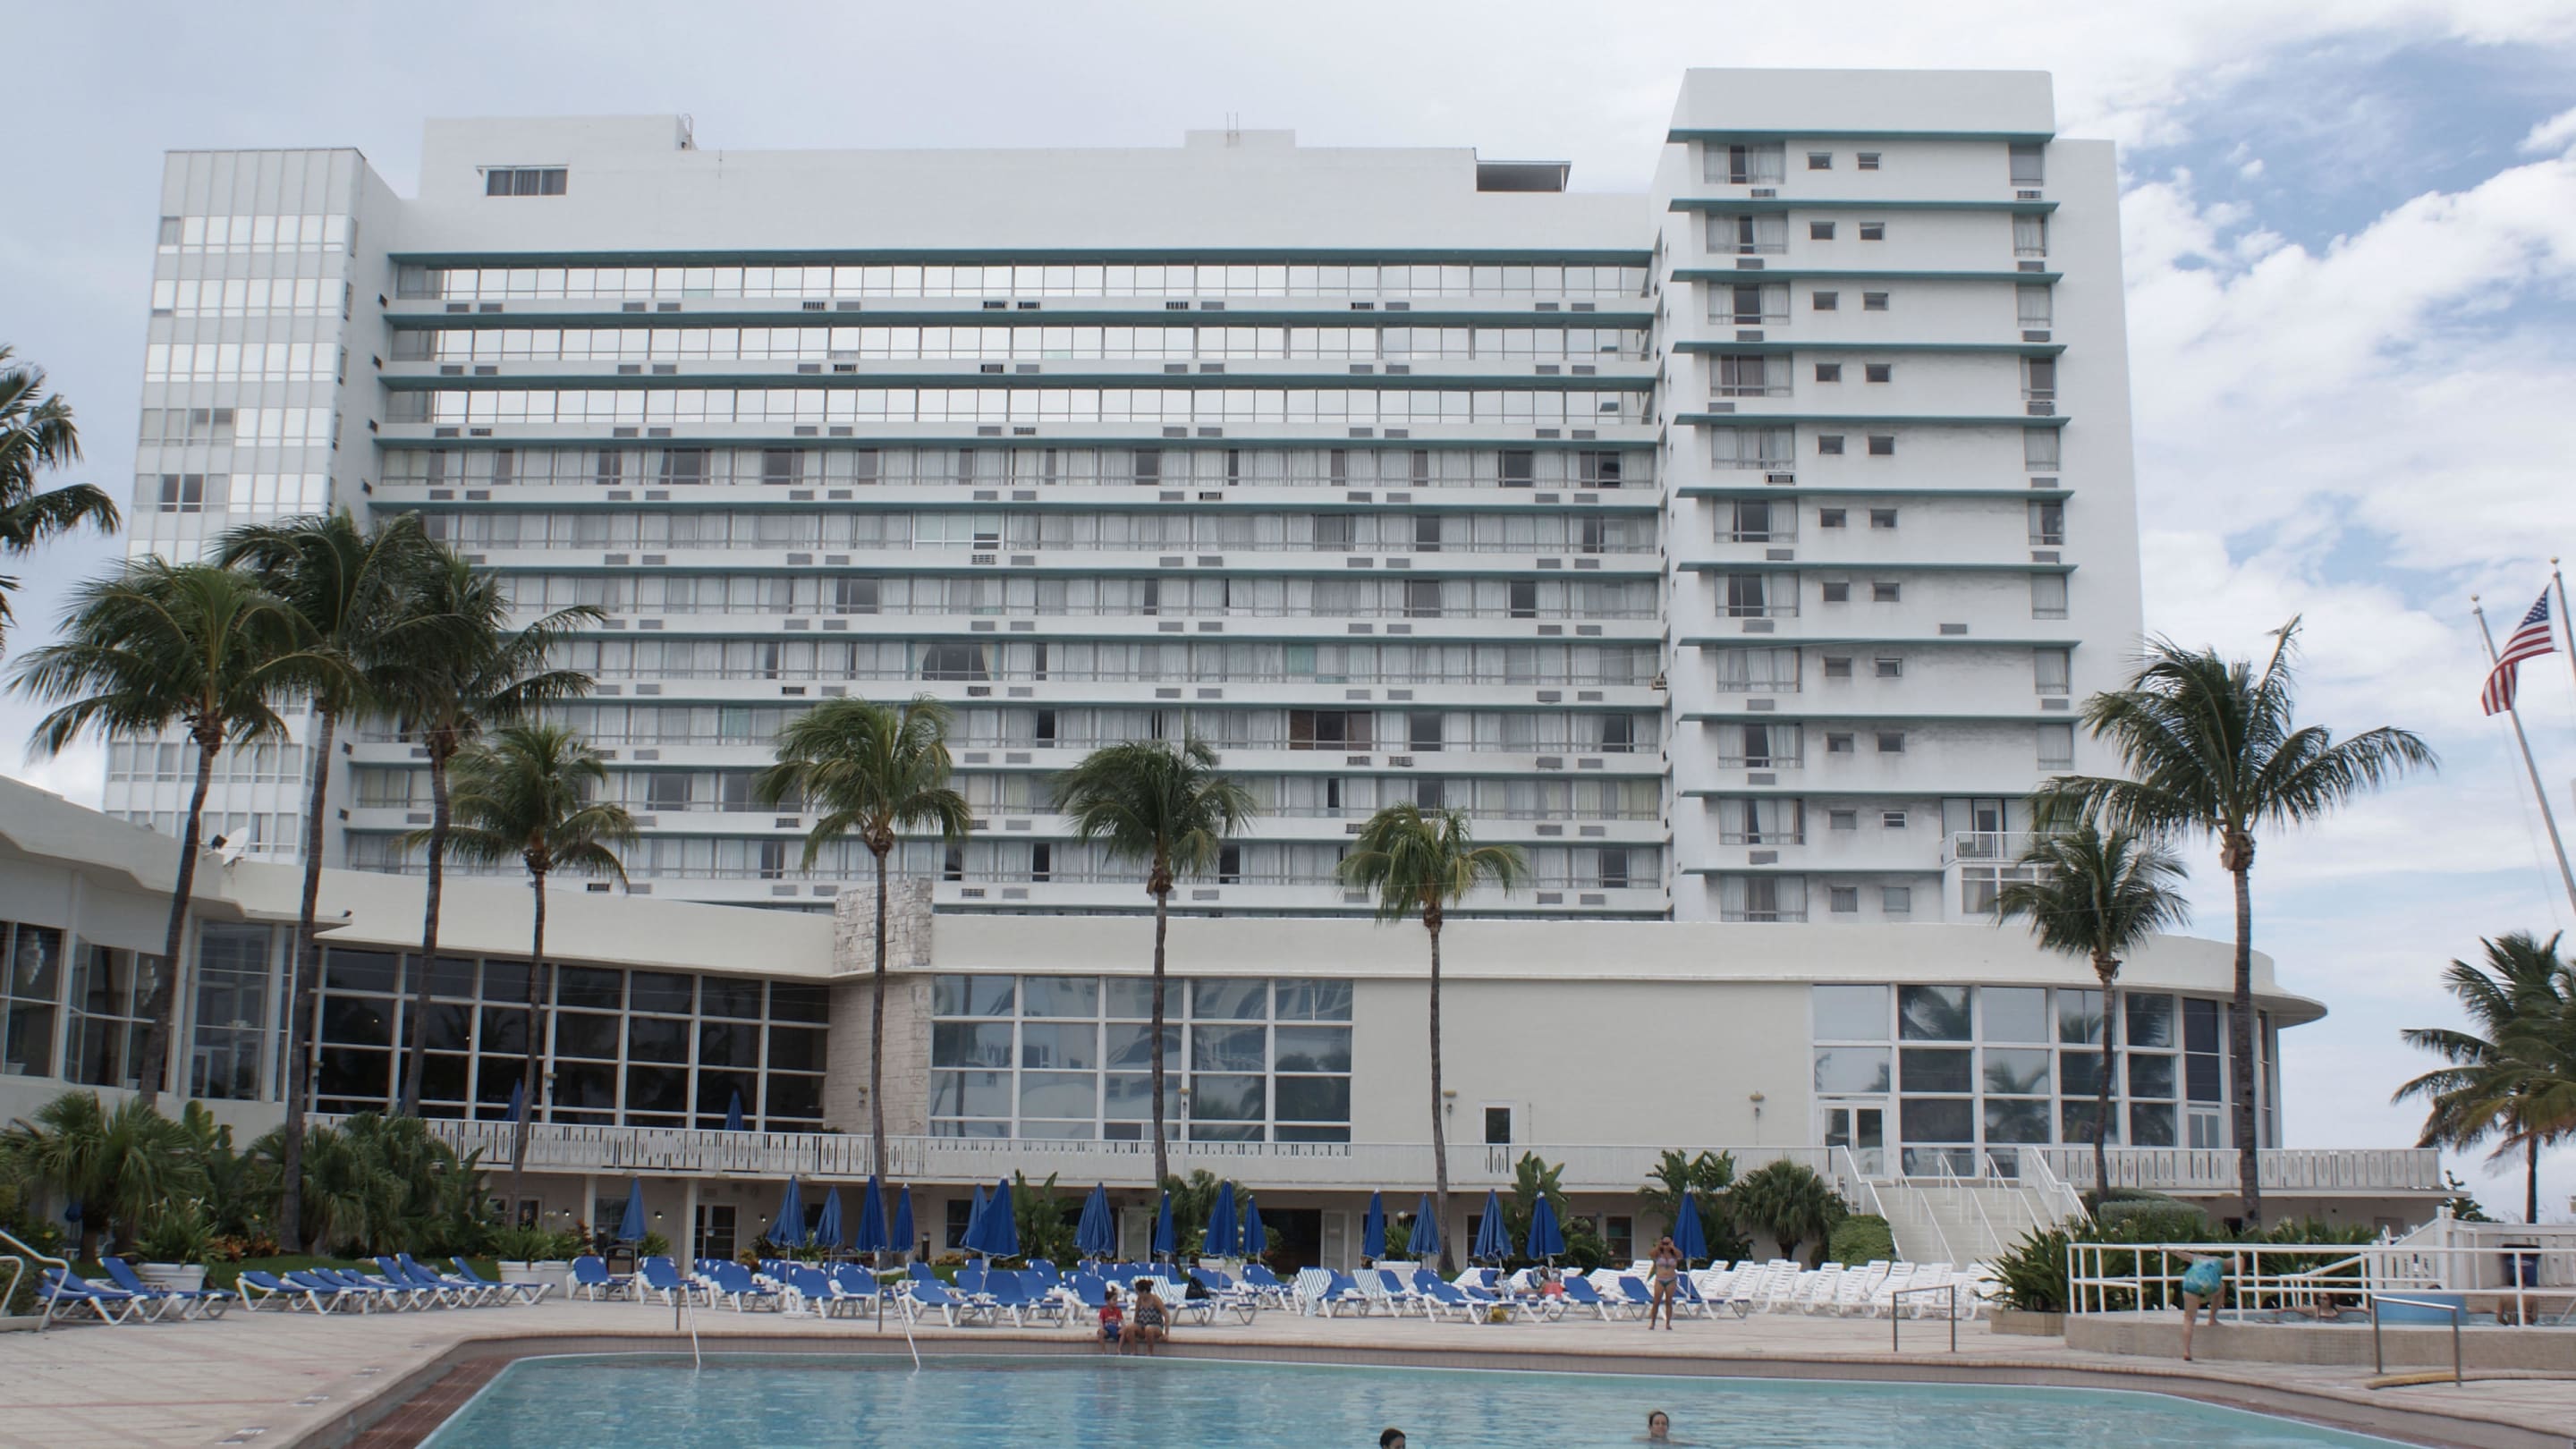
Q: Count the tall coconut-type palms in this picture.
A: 11